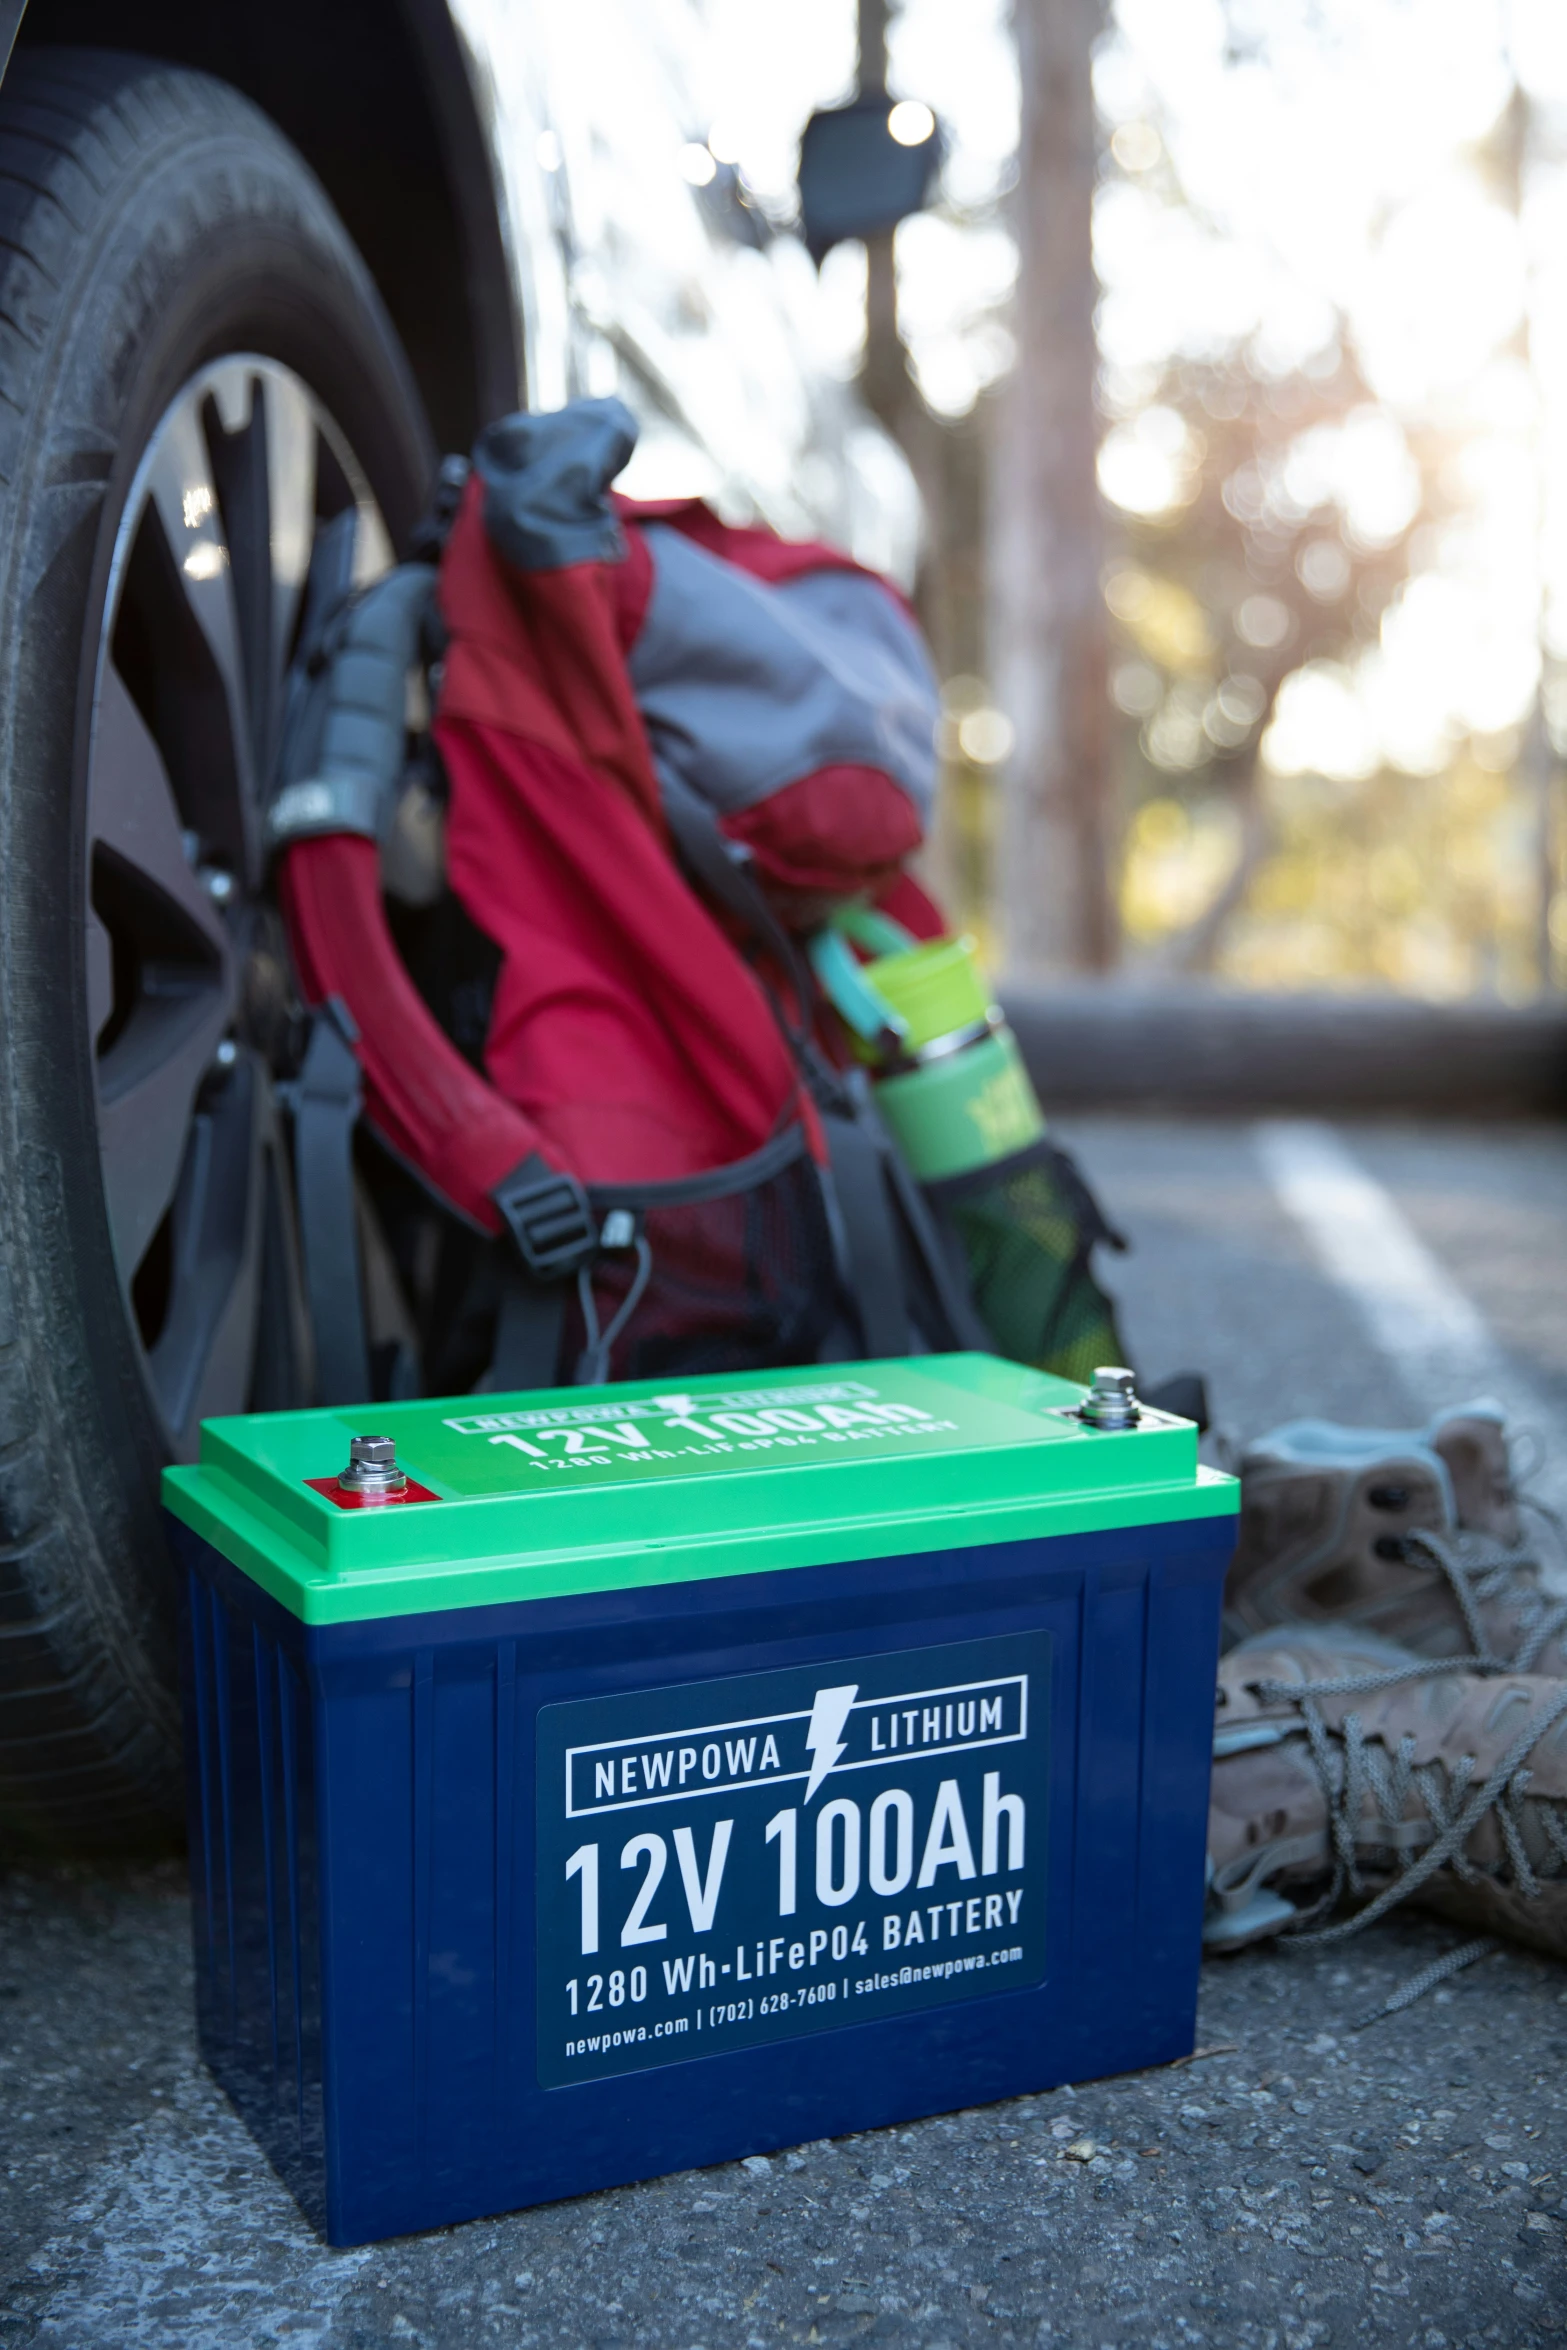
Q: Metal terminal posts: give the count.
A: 2